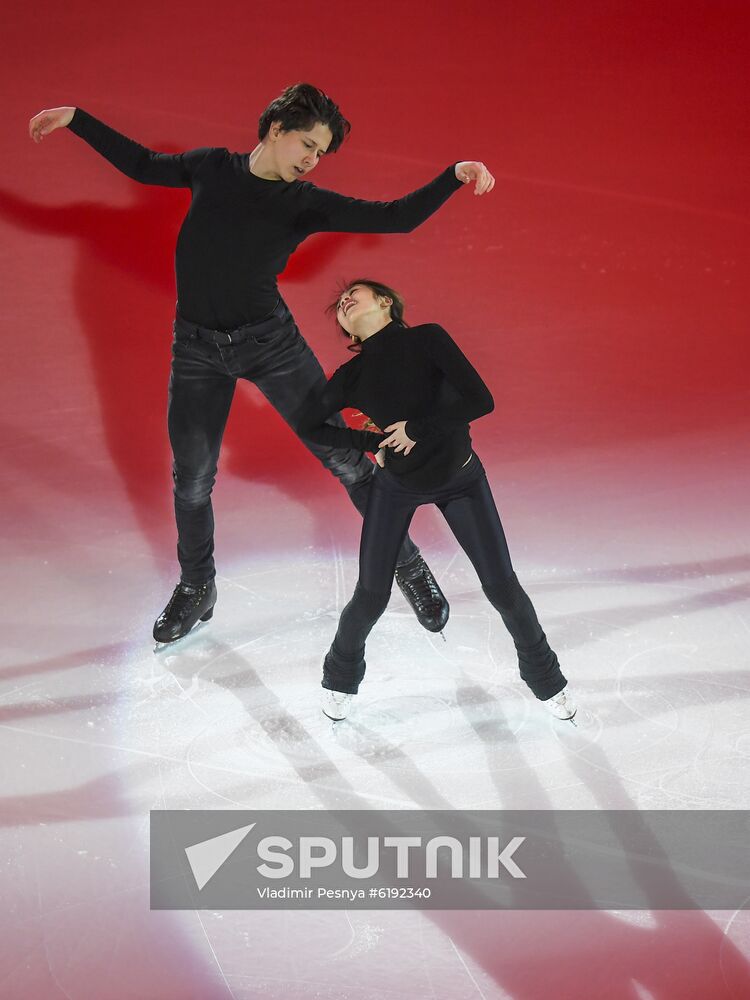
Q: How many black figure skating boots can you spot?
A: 2